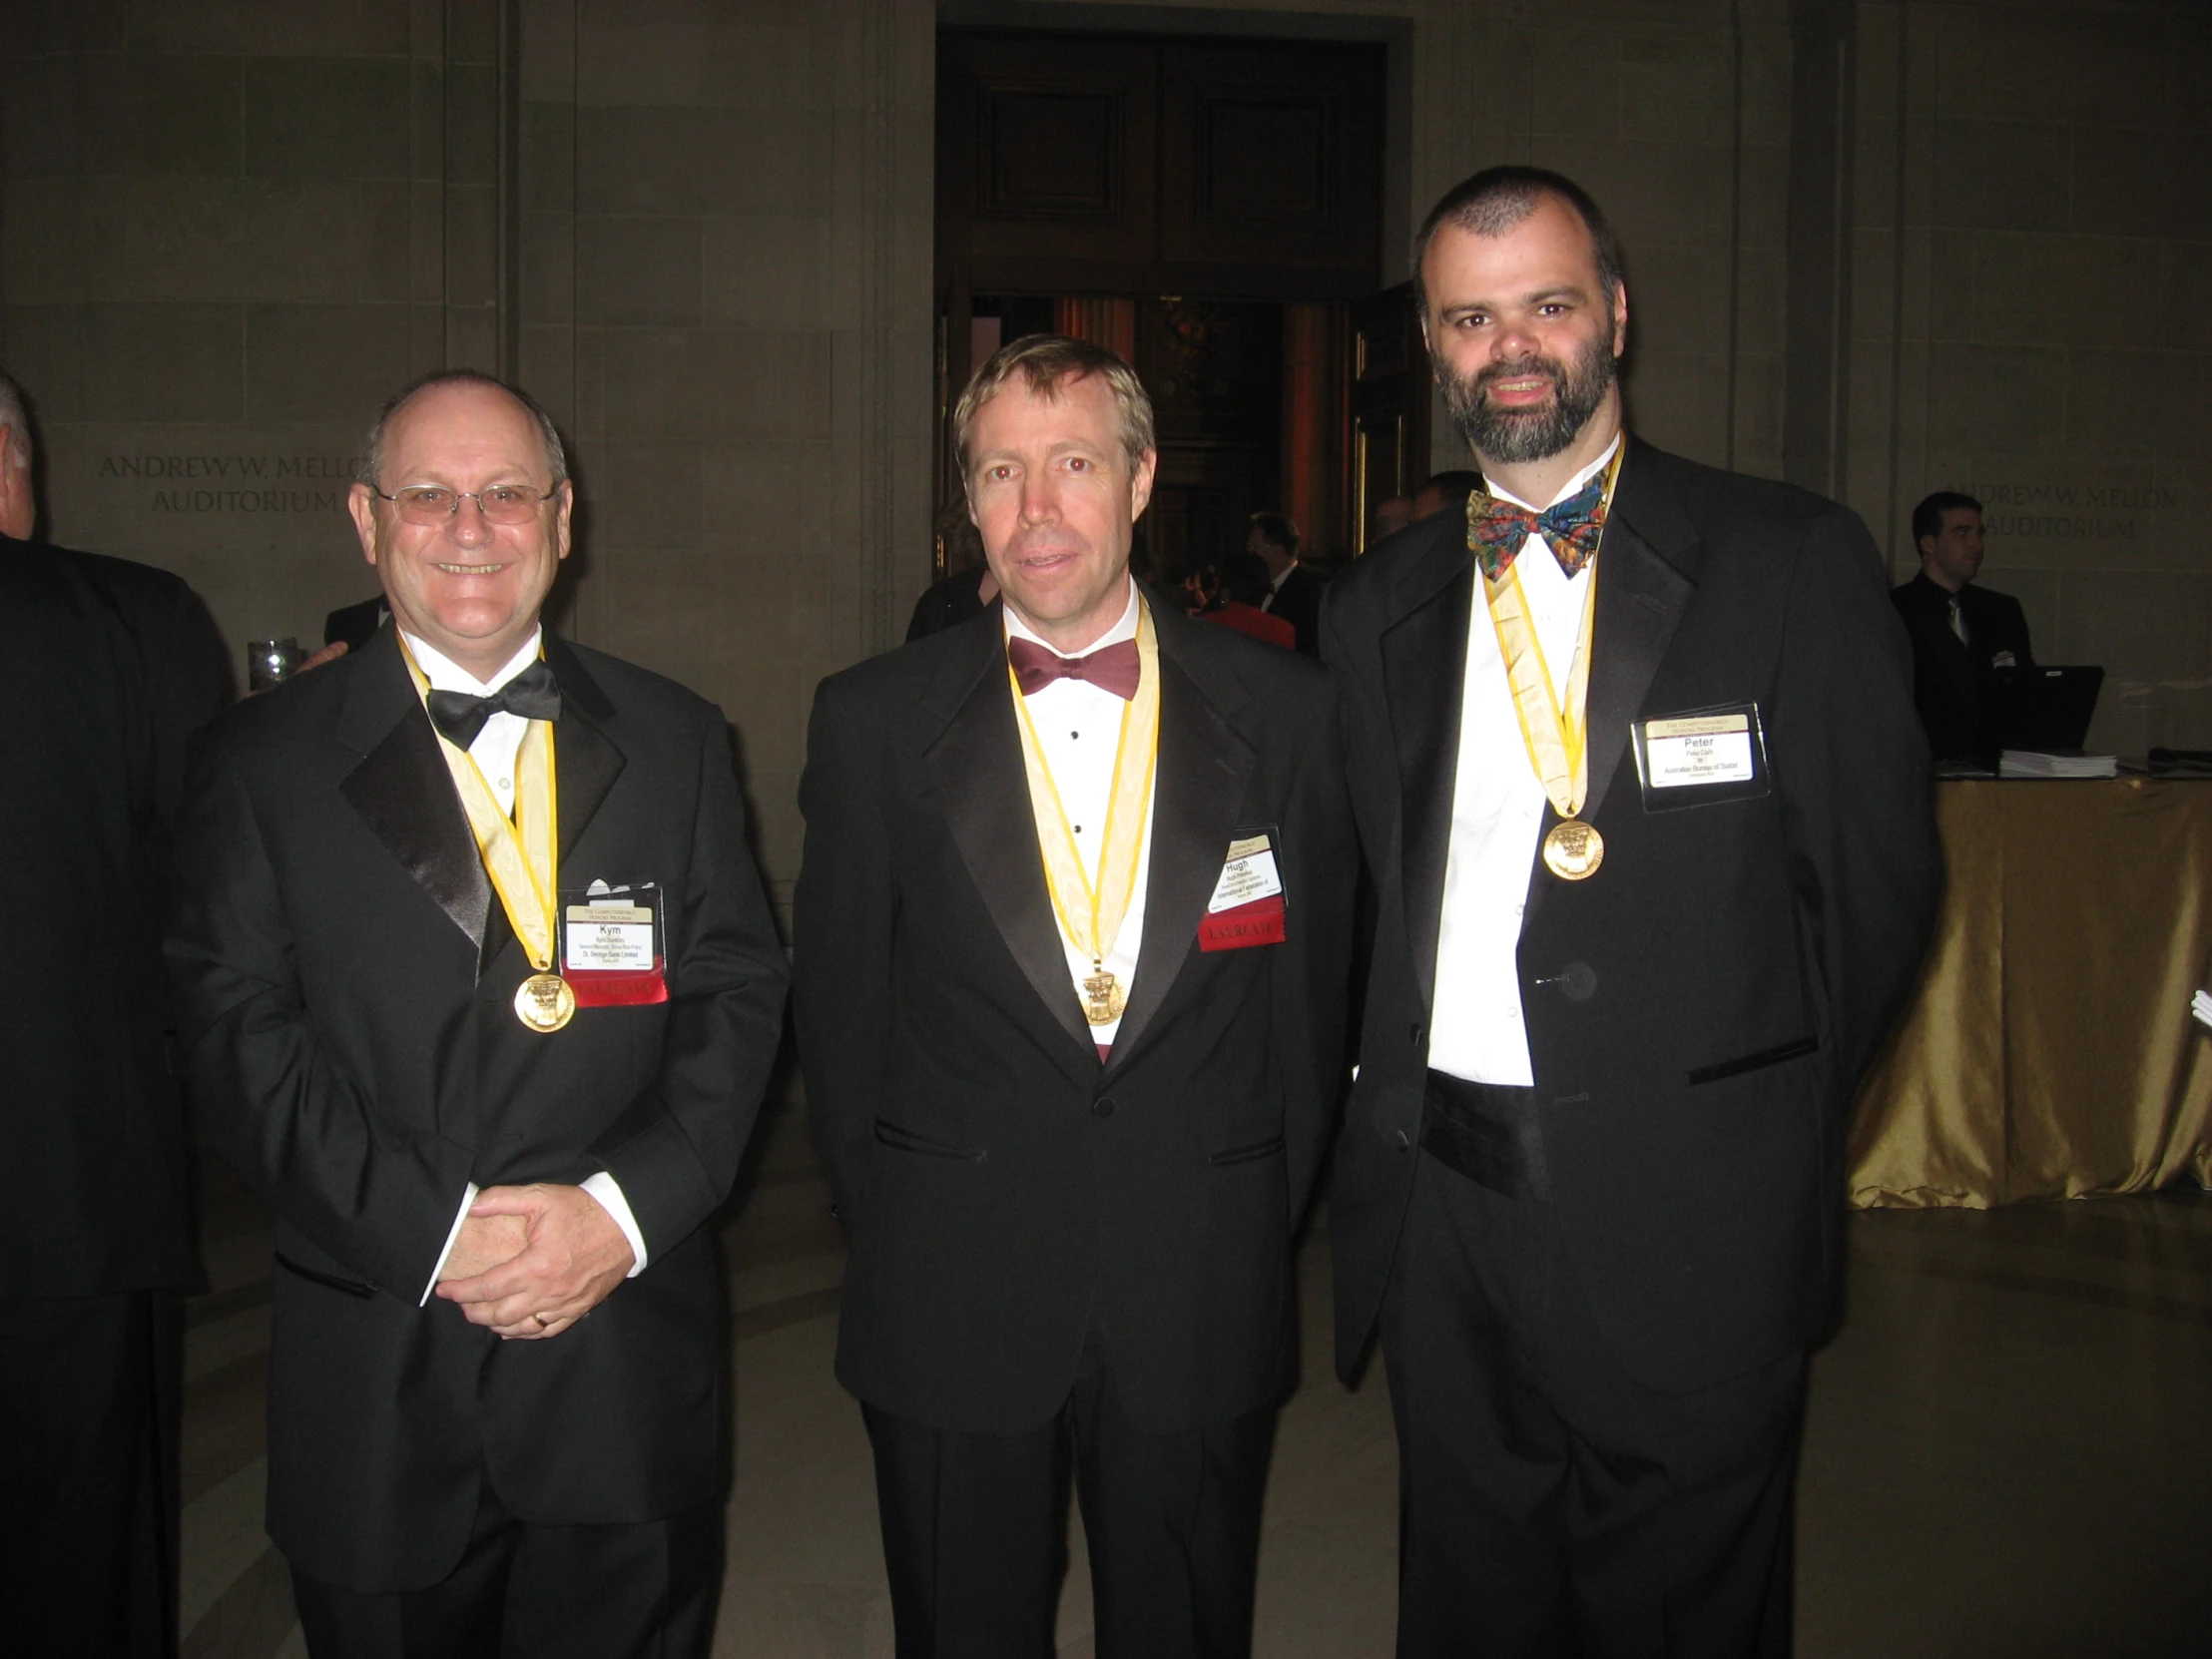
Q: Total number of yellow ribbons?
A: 3